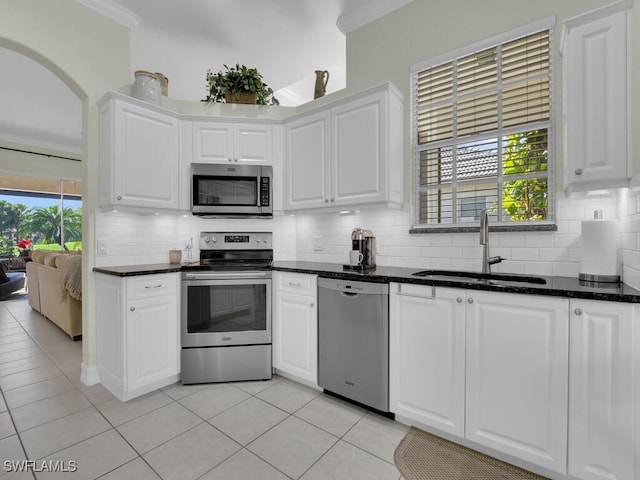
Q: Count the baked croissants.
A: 0